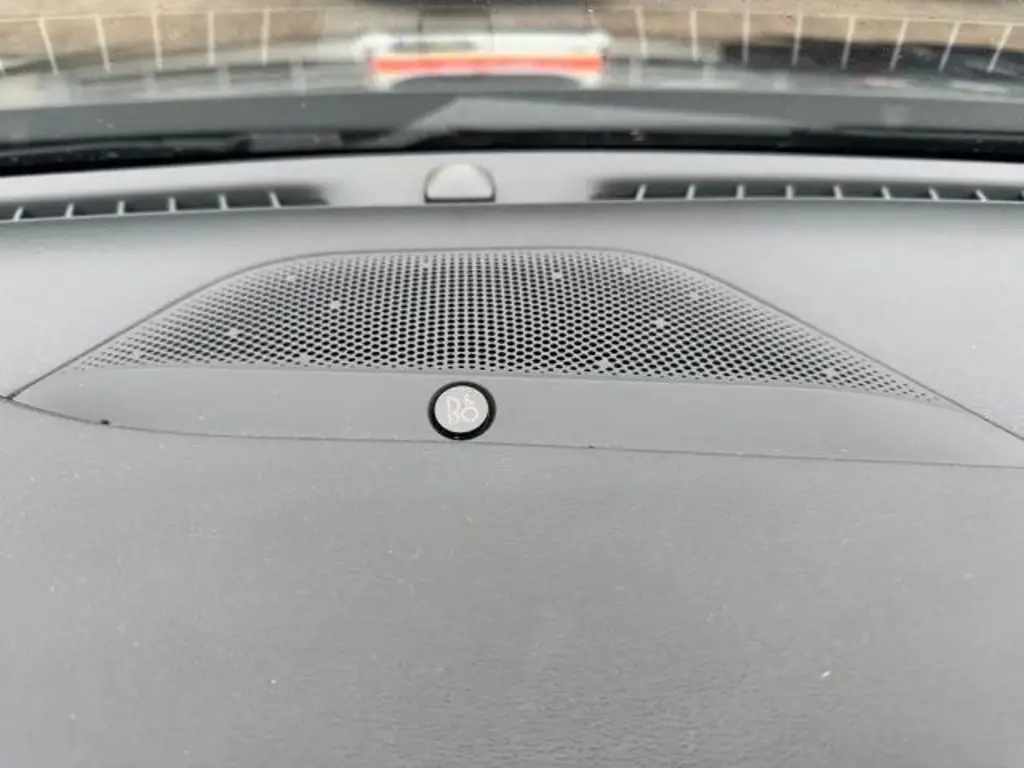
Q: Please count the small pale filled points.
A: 12